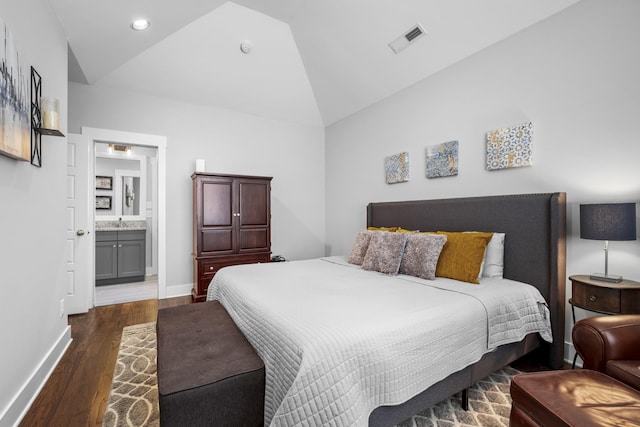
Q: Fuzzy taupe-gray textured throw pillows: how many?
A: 3